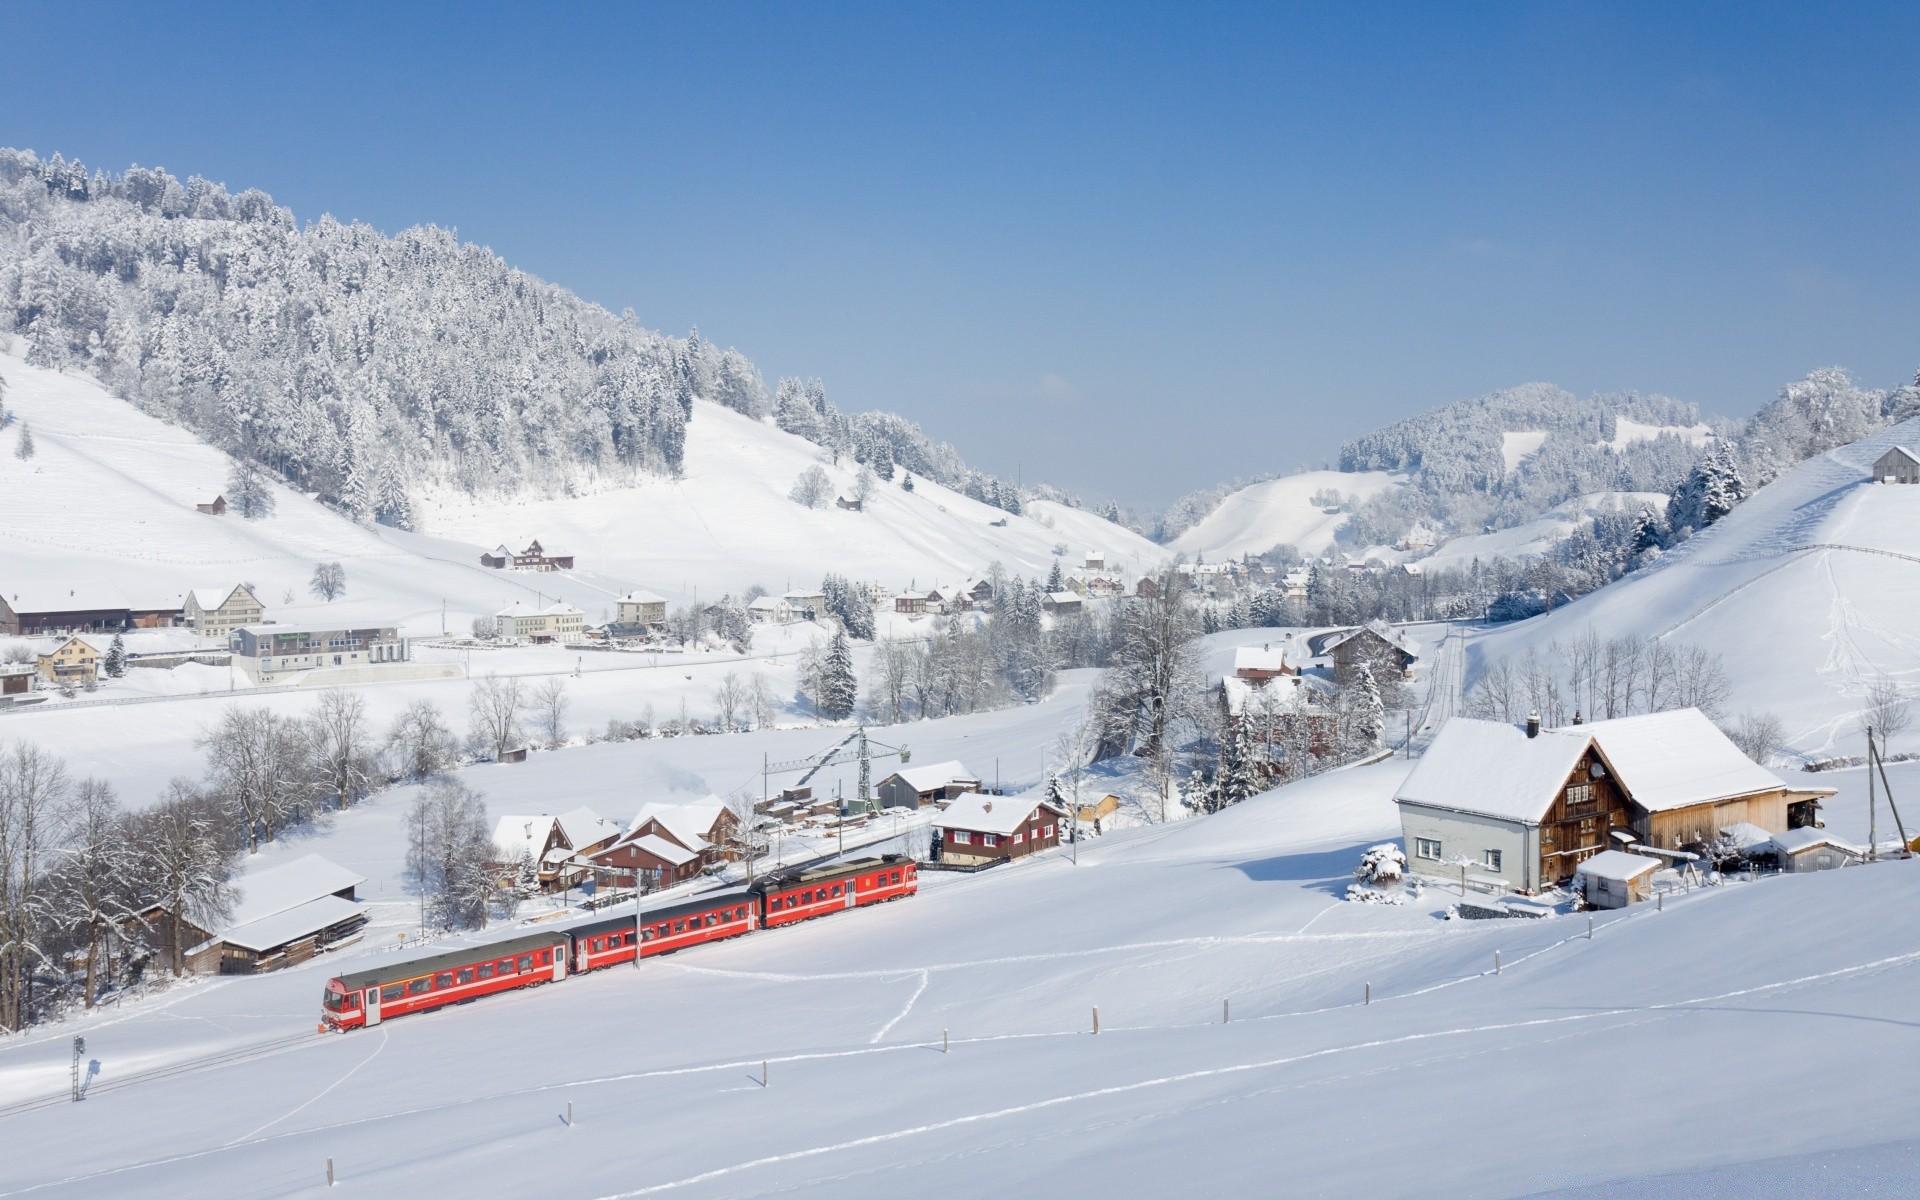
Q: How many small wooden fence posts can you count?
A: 10